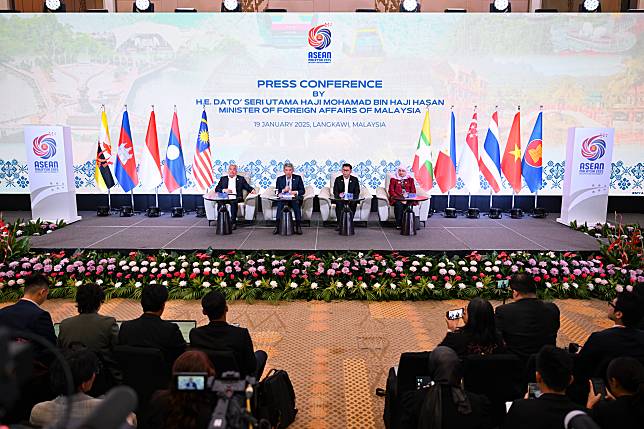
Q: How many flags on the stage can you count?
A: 11